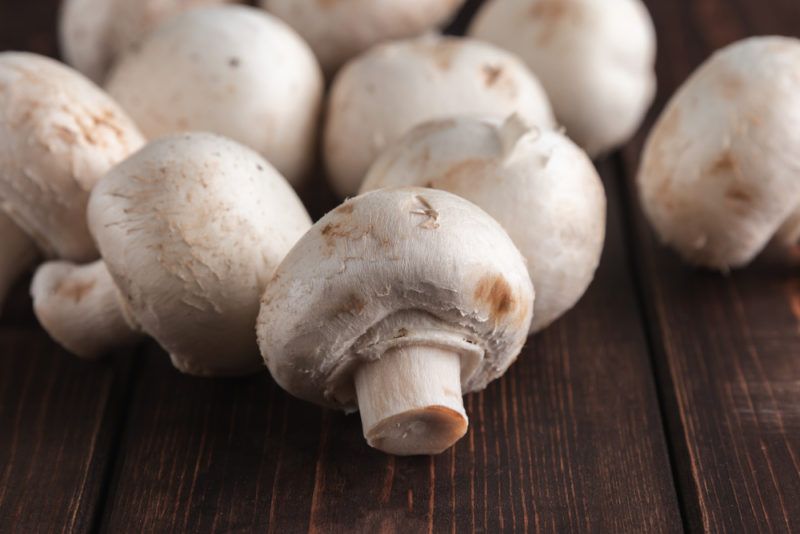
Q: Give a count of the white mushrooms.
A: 10